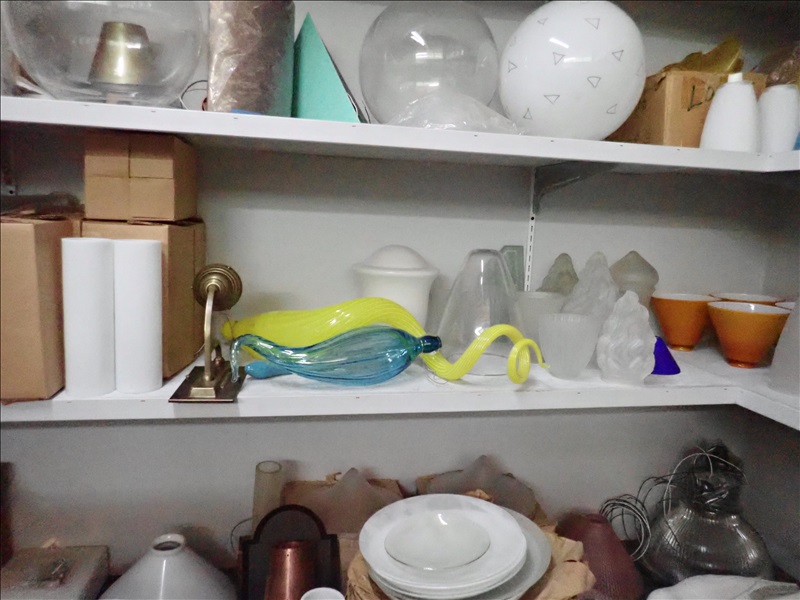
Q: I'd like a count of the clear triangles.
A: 9